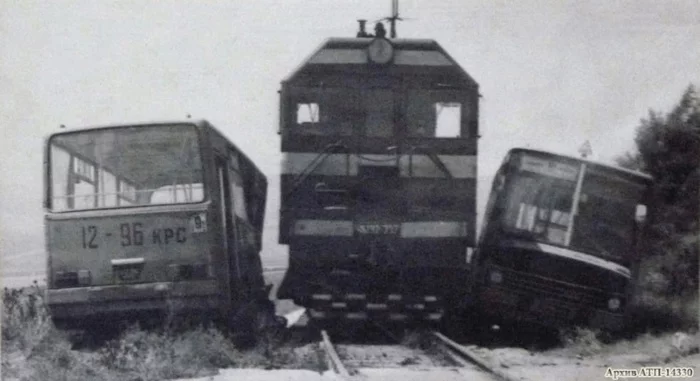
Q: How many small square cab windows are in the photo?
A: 2